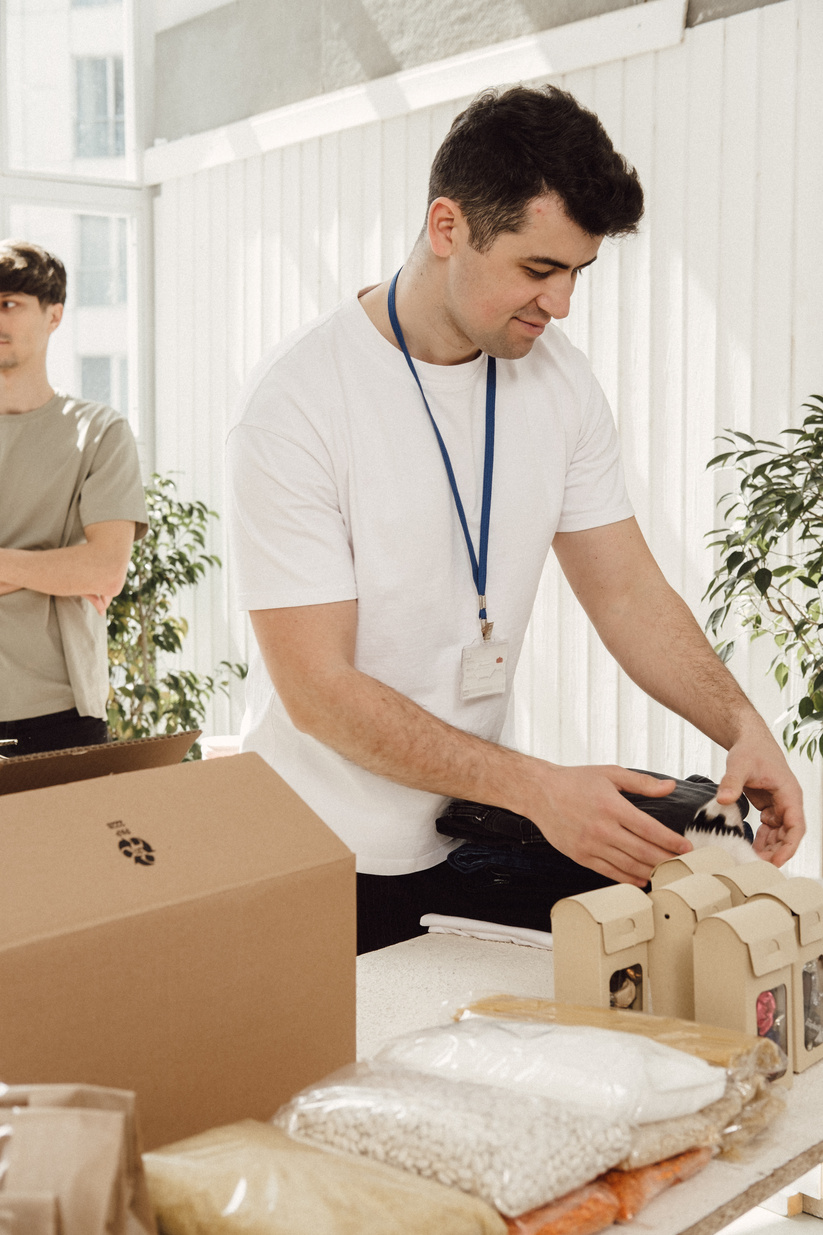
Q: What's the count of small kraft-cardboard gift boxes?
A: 6